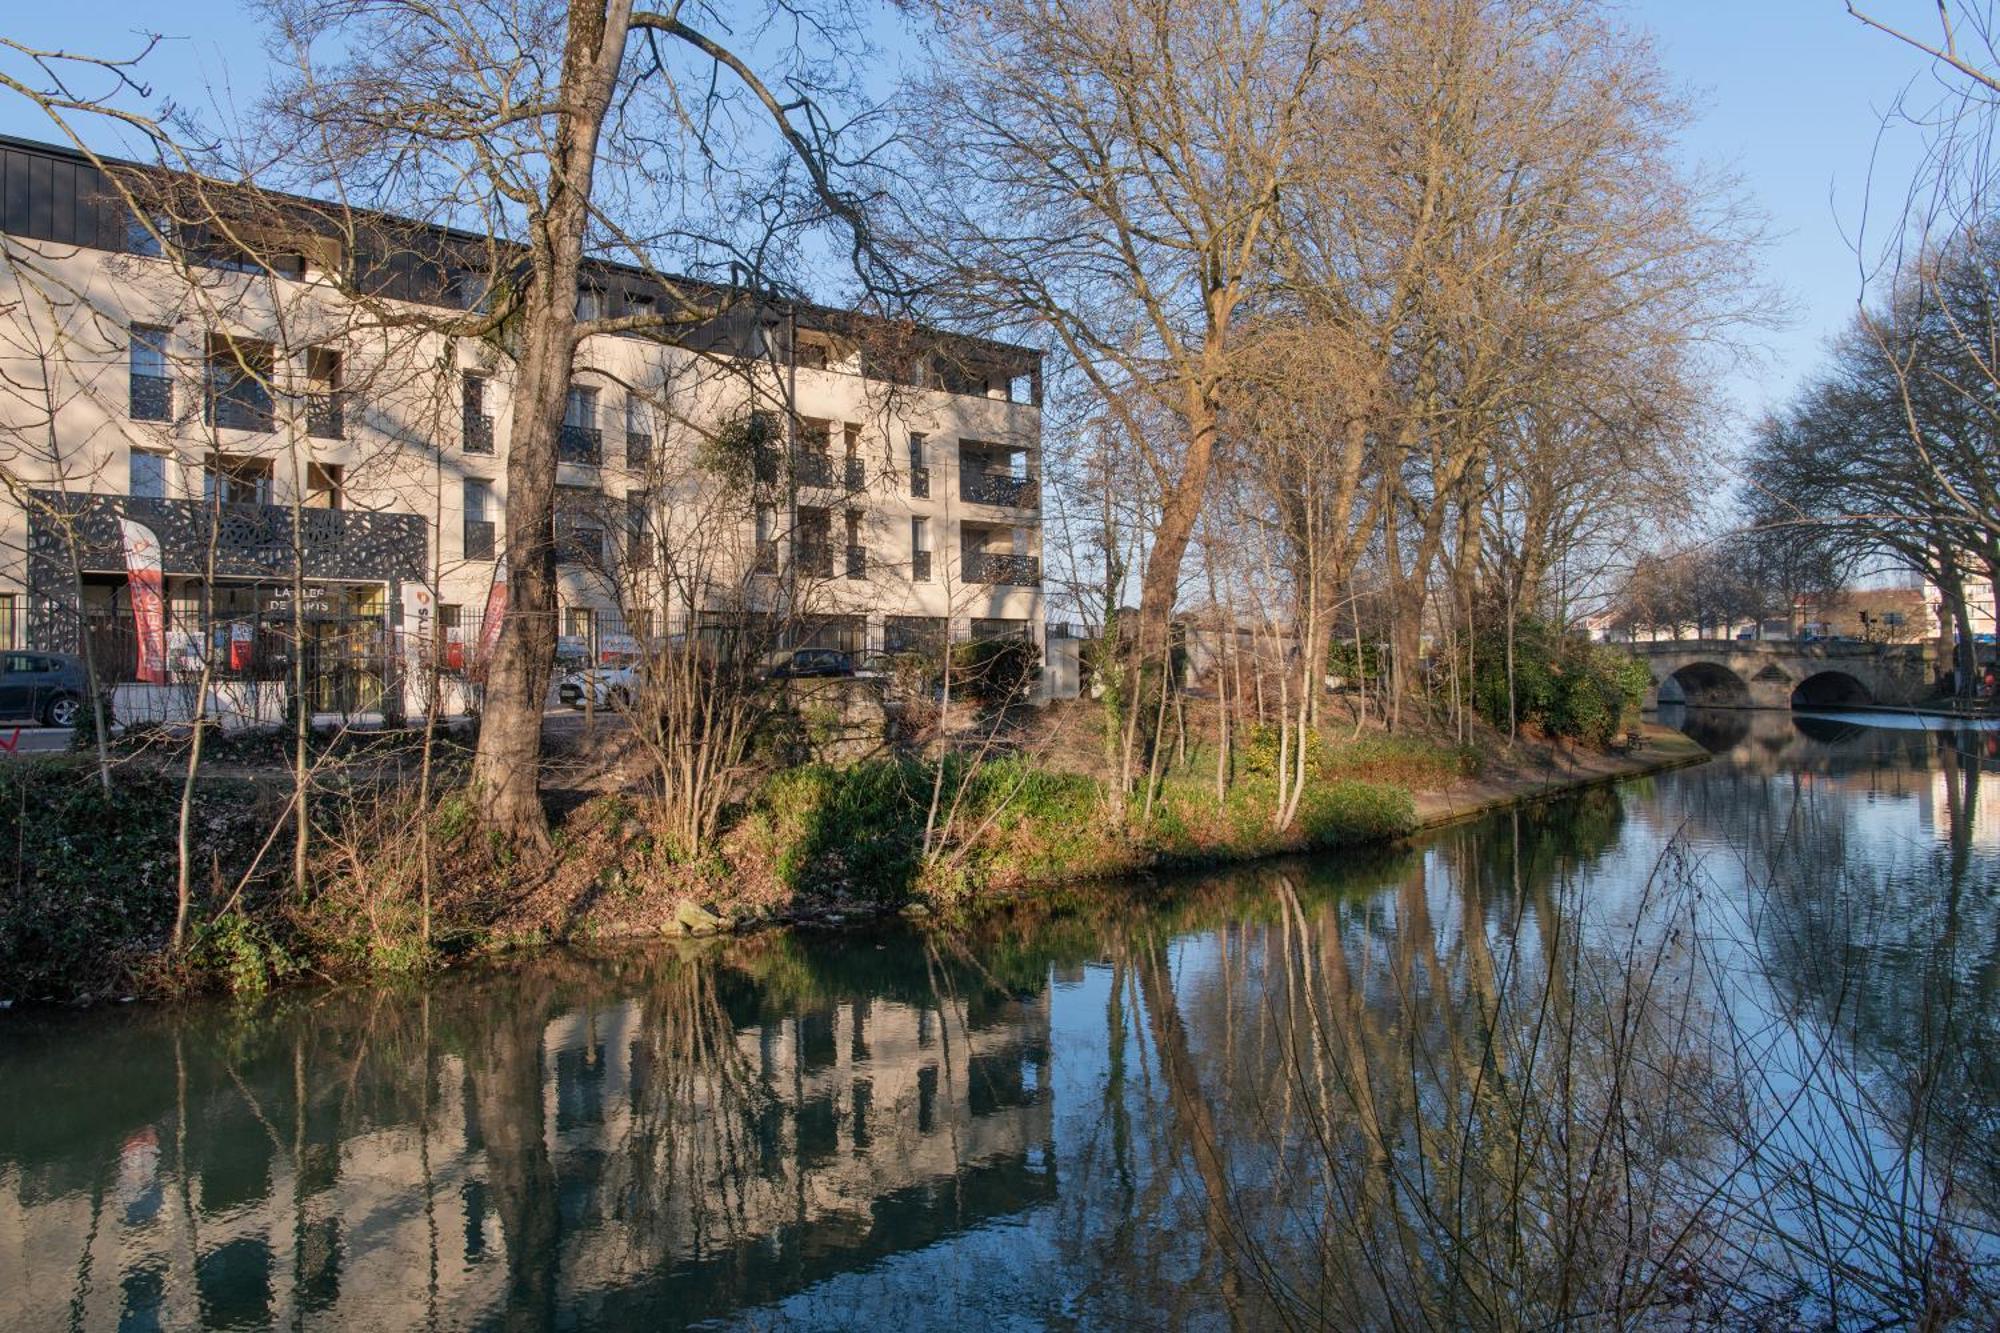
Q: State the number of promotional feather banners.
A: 2